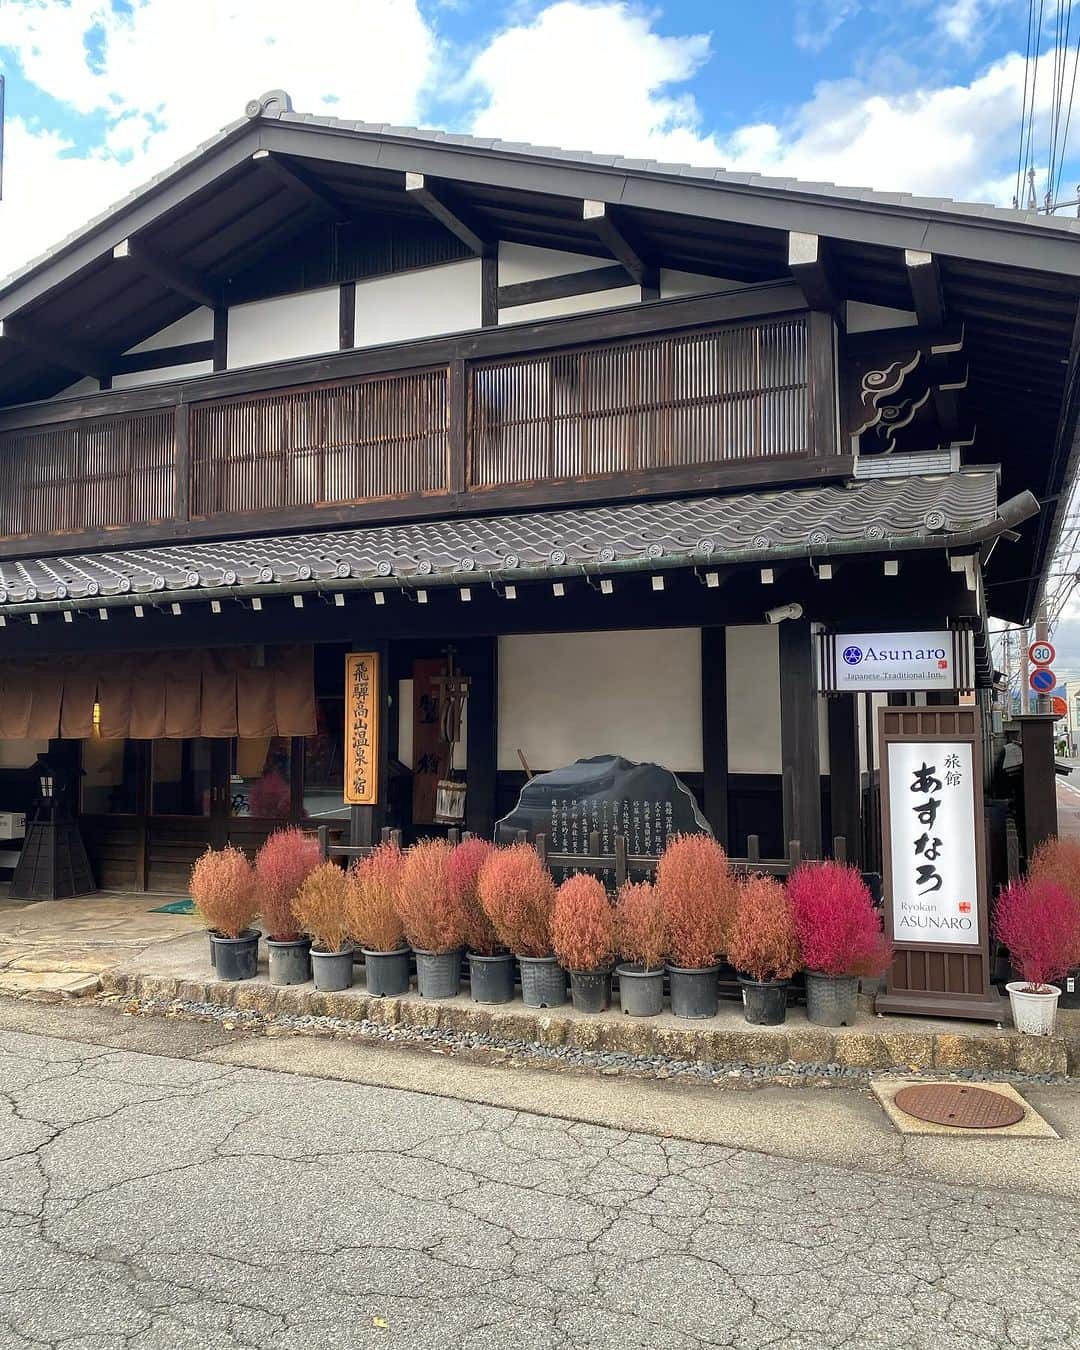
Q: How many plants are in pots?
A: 14